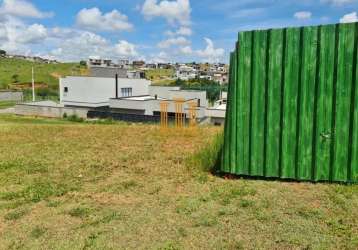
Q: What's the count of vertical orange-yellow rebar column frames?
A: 3